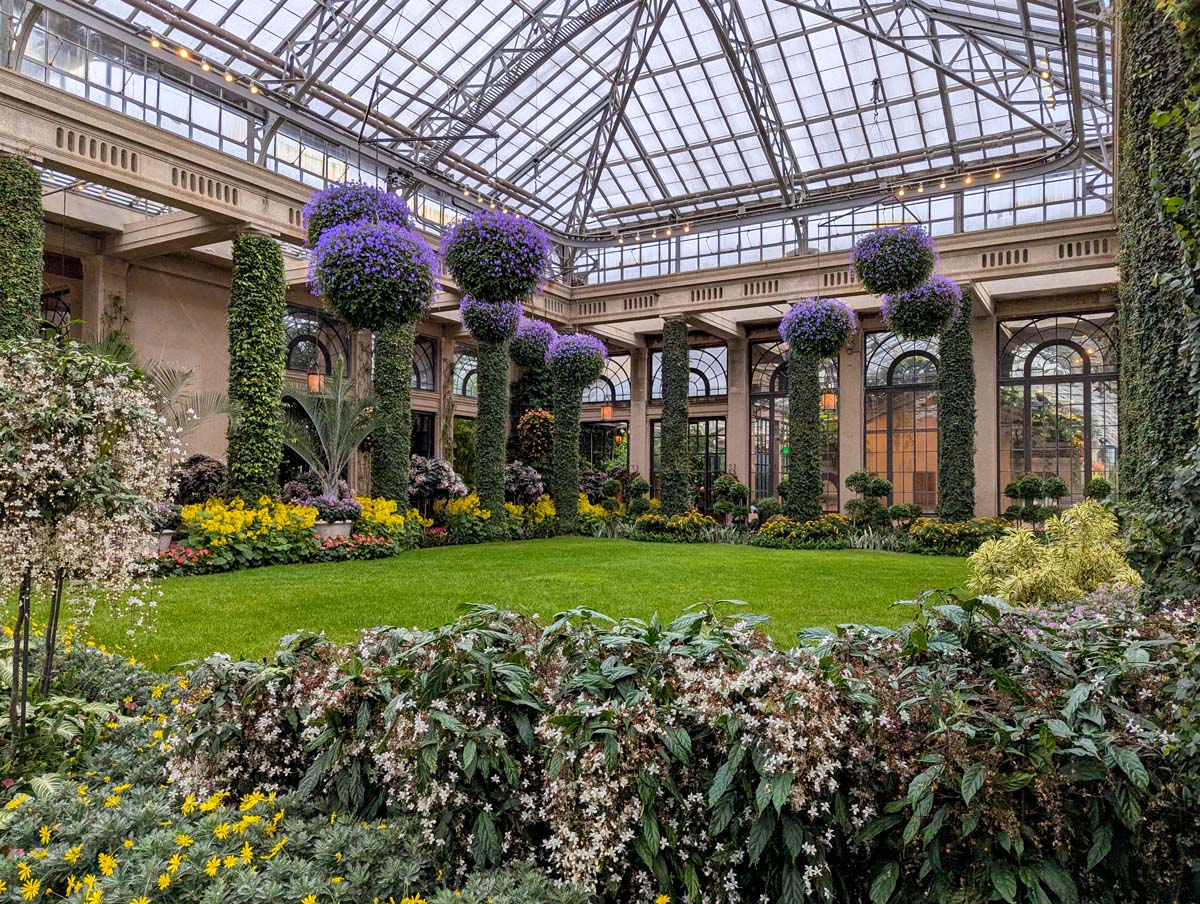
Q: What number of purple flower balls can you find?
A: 9